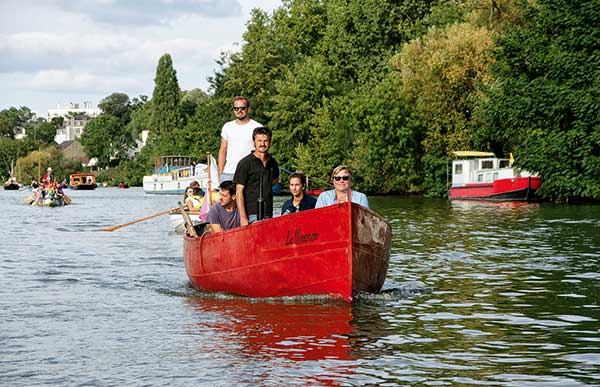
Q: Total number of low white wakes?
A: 1